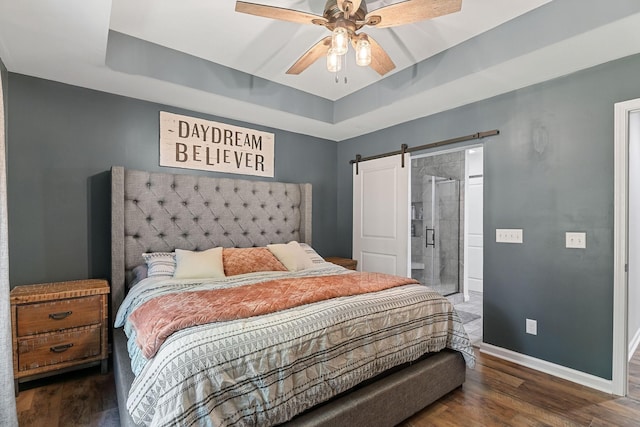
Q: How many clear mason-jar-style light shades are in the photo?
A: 3